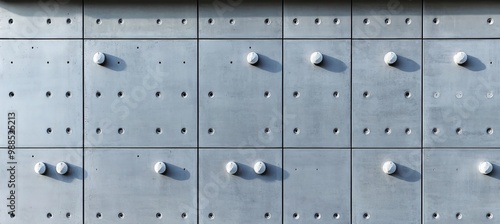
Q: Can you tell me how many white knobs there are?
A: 12